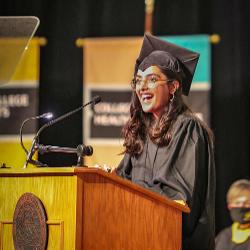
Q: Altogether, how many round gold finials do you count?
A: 3